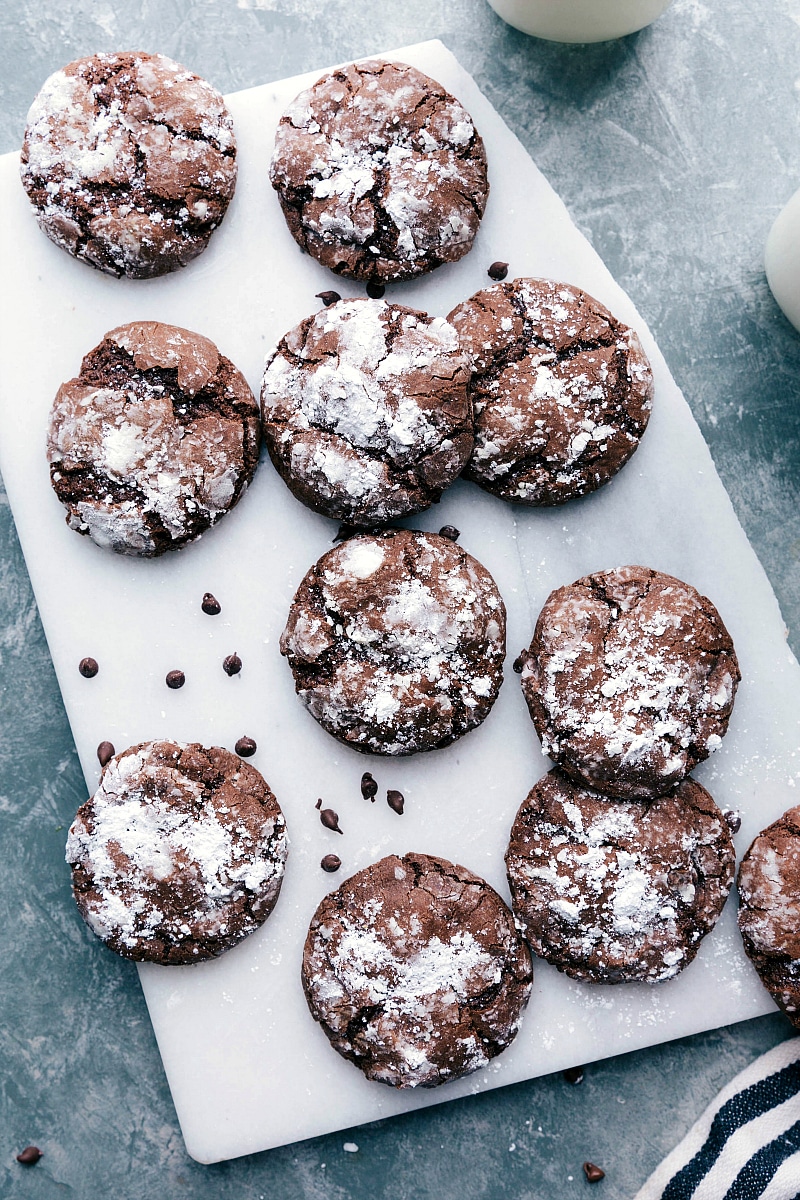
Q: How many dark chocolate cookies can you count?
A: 11